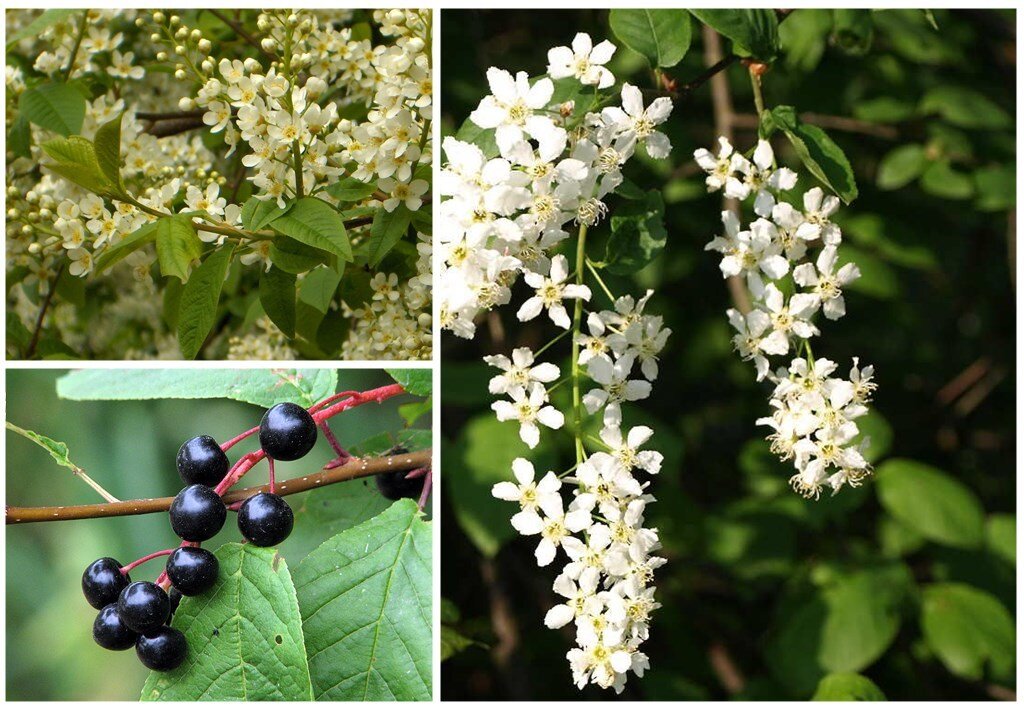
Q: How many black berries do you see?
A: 11